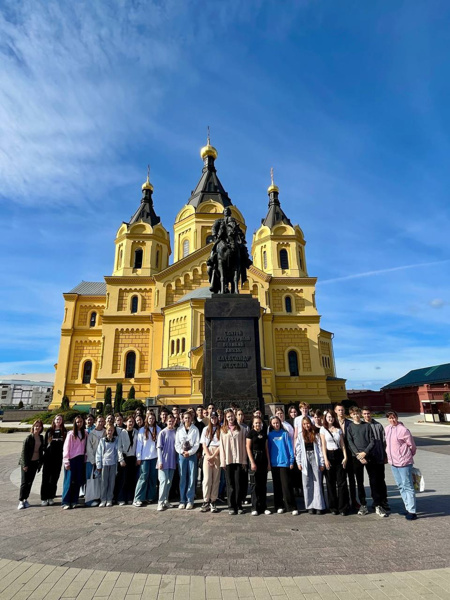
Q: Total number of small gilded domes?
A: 3